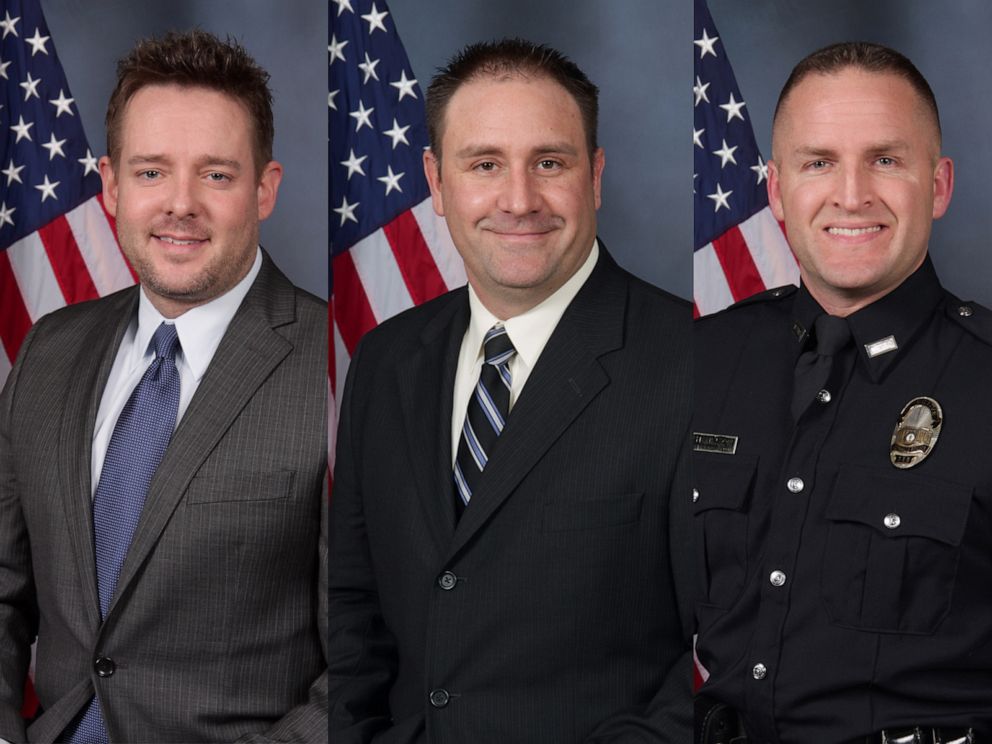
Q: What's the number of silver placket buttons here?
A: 4